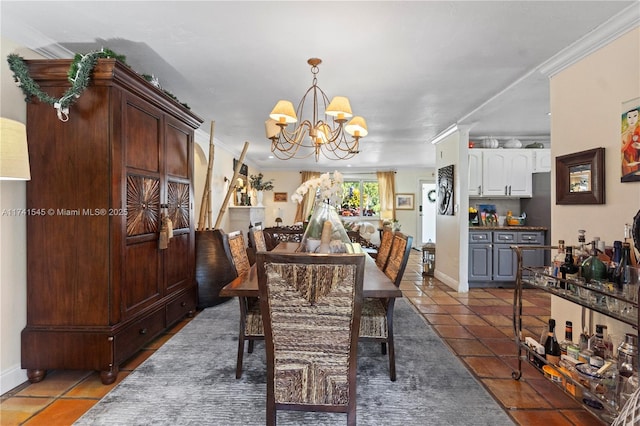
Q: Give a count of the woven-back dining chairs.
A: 5